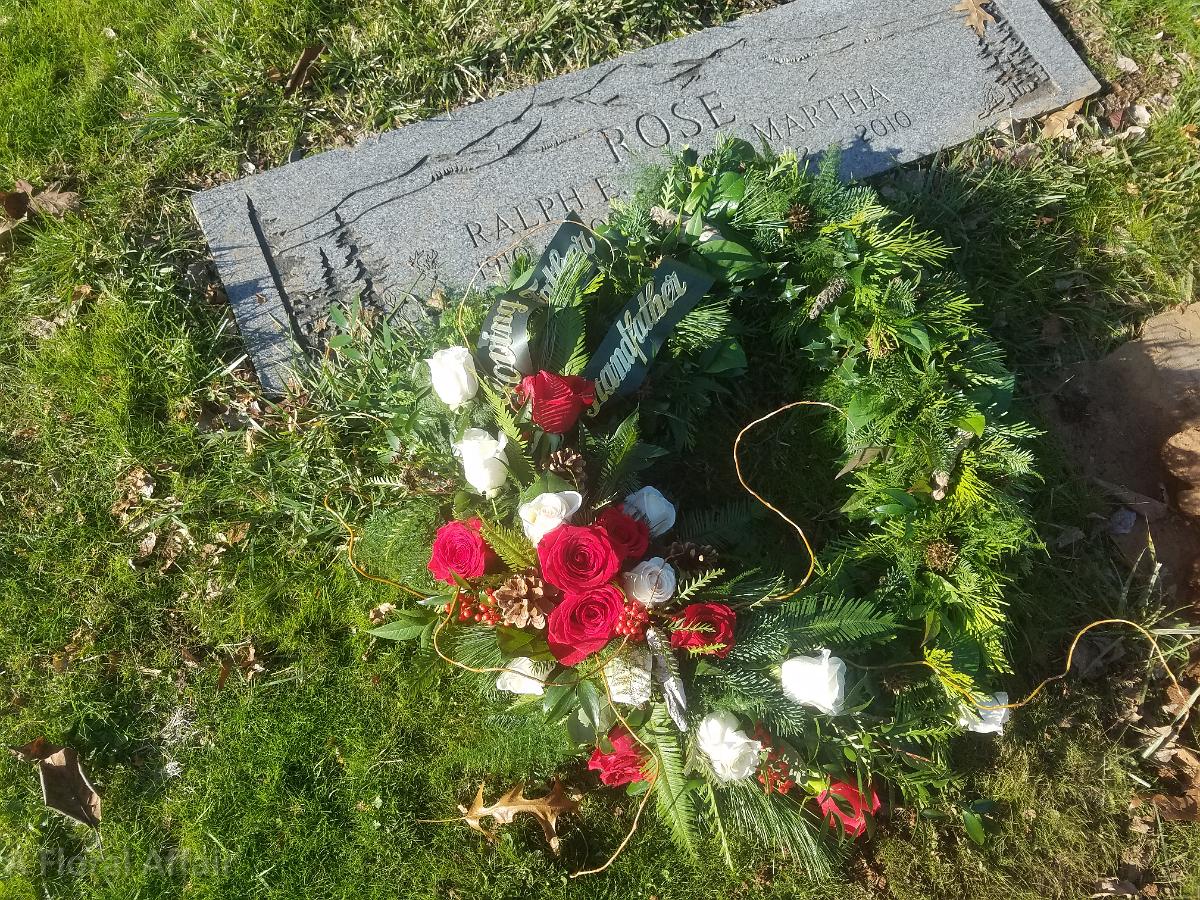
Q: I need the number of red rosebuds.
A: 8